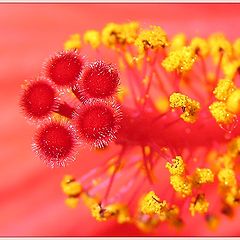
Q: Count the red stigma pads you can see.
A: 5